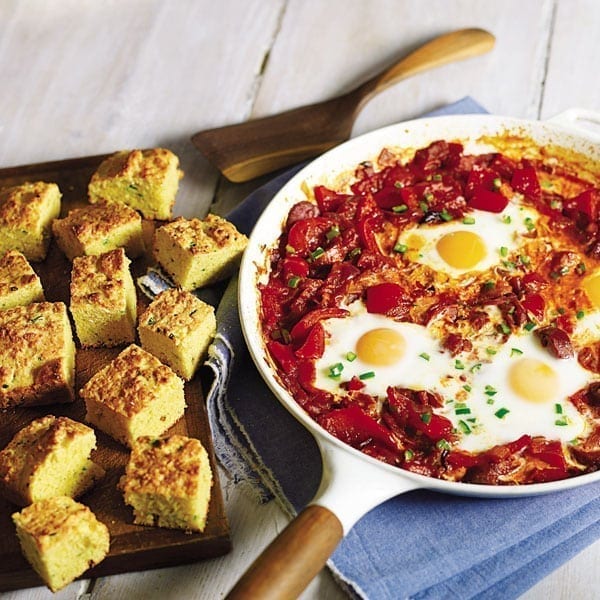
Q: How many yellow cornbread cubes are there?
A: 12